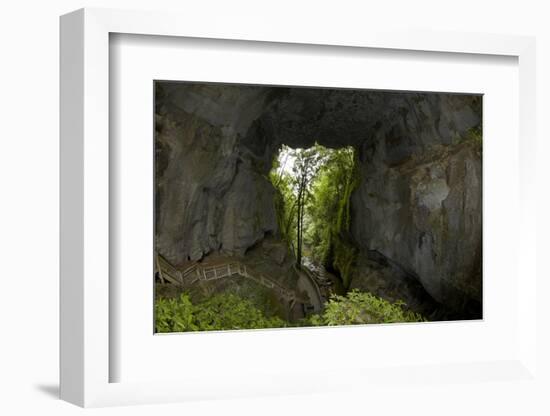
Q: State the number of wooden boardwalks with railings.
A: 1